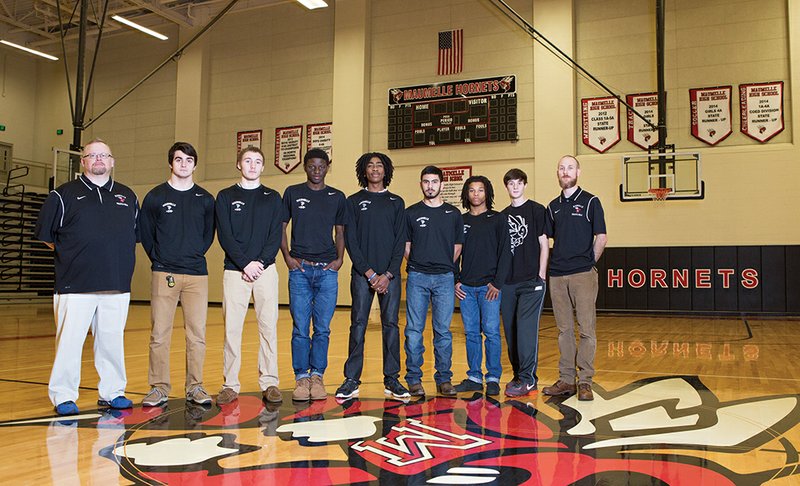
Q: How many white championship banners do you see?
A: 7